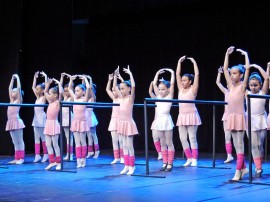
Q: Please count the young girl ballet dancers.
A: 15